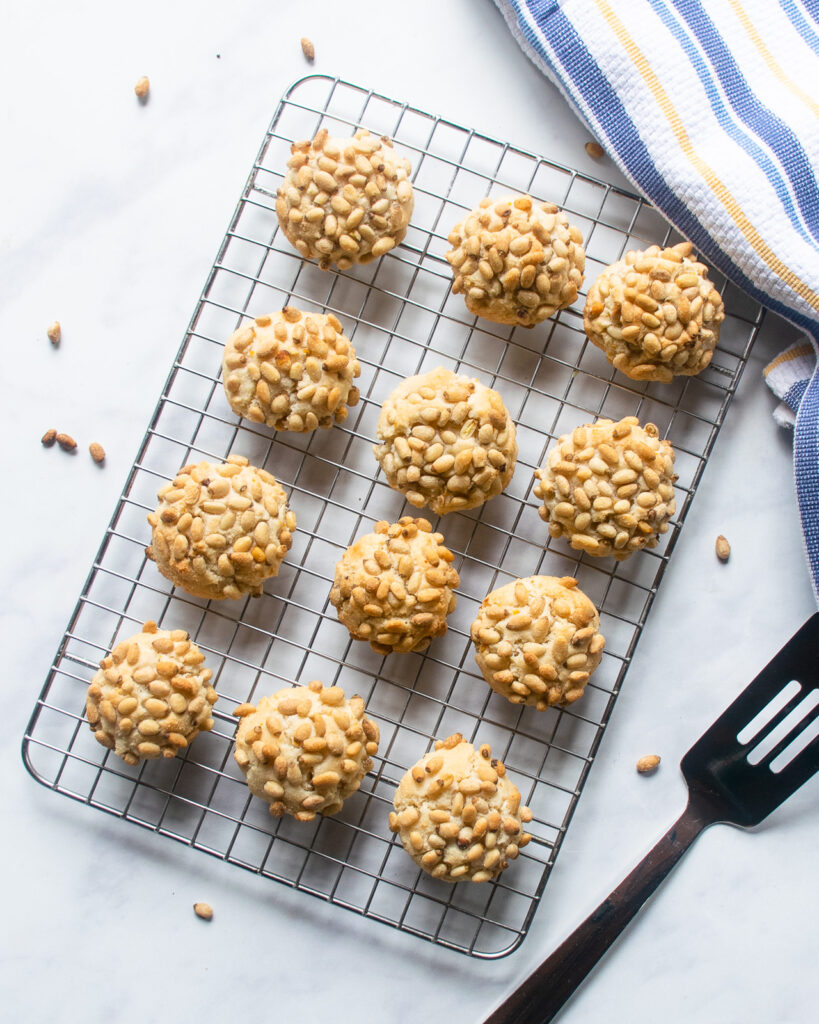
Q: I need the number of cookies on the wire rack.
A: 12